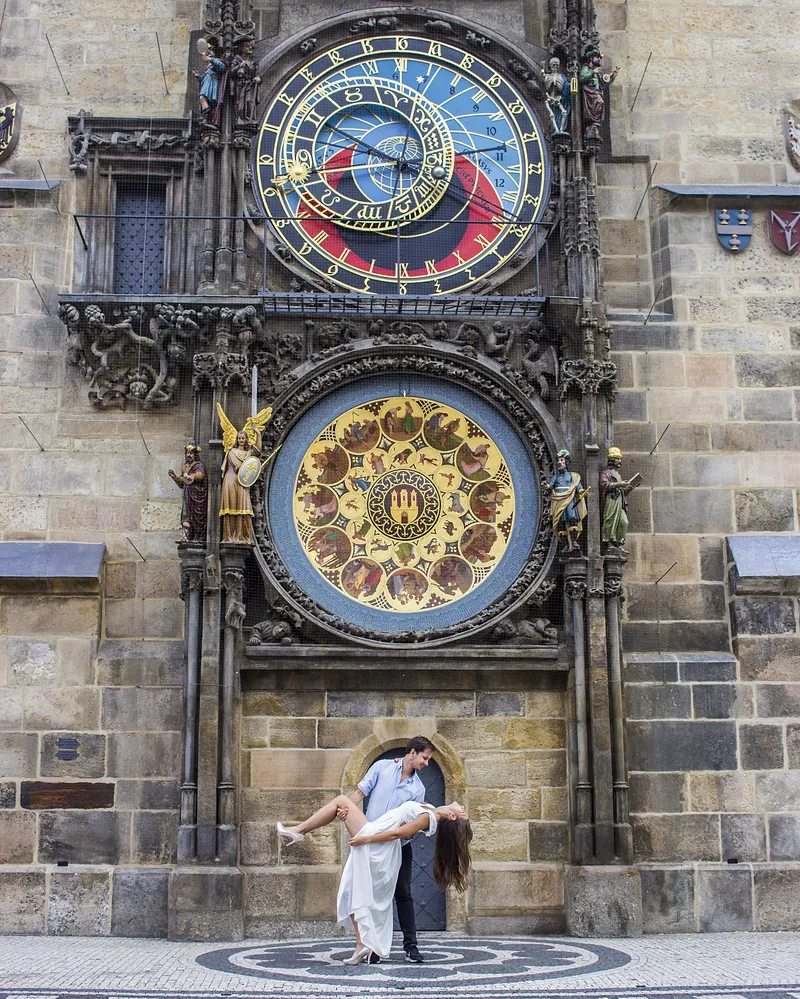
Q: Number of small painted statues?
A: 8